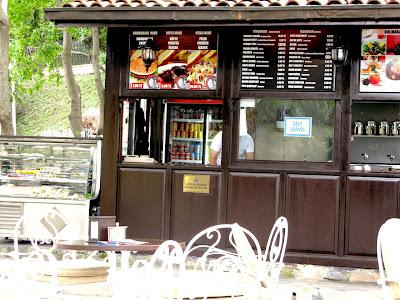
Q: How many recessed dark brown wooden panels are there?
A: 5